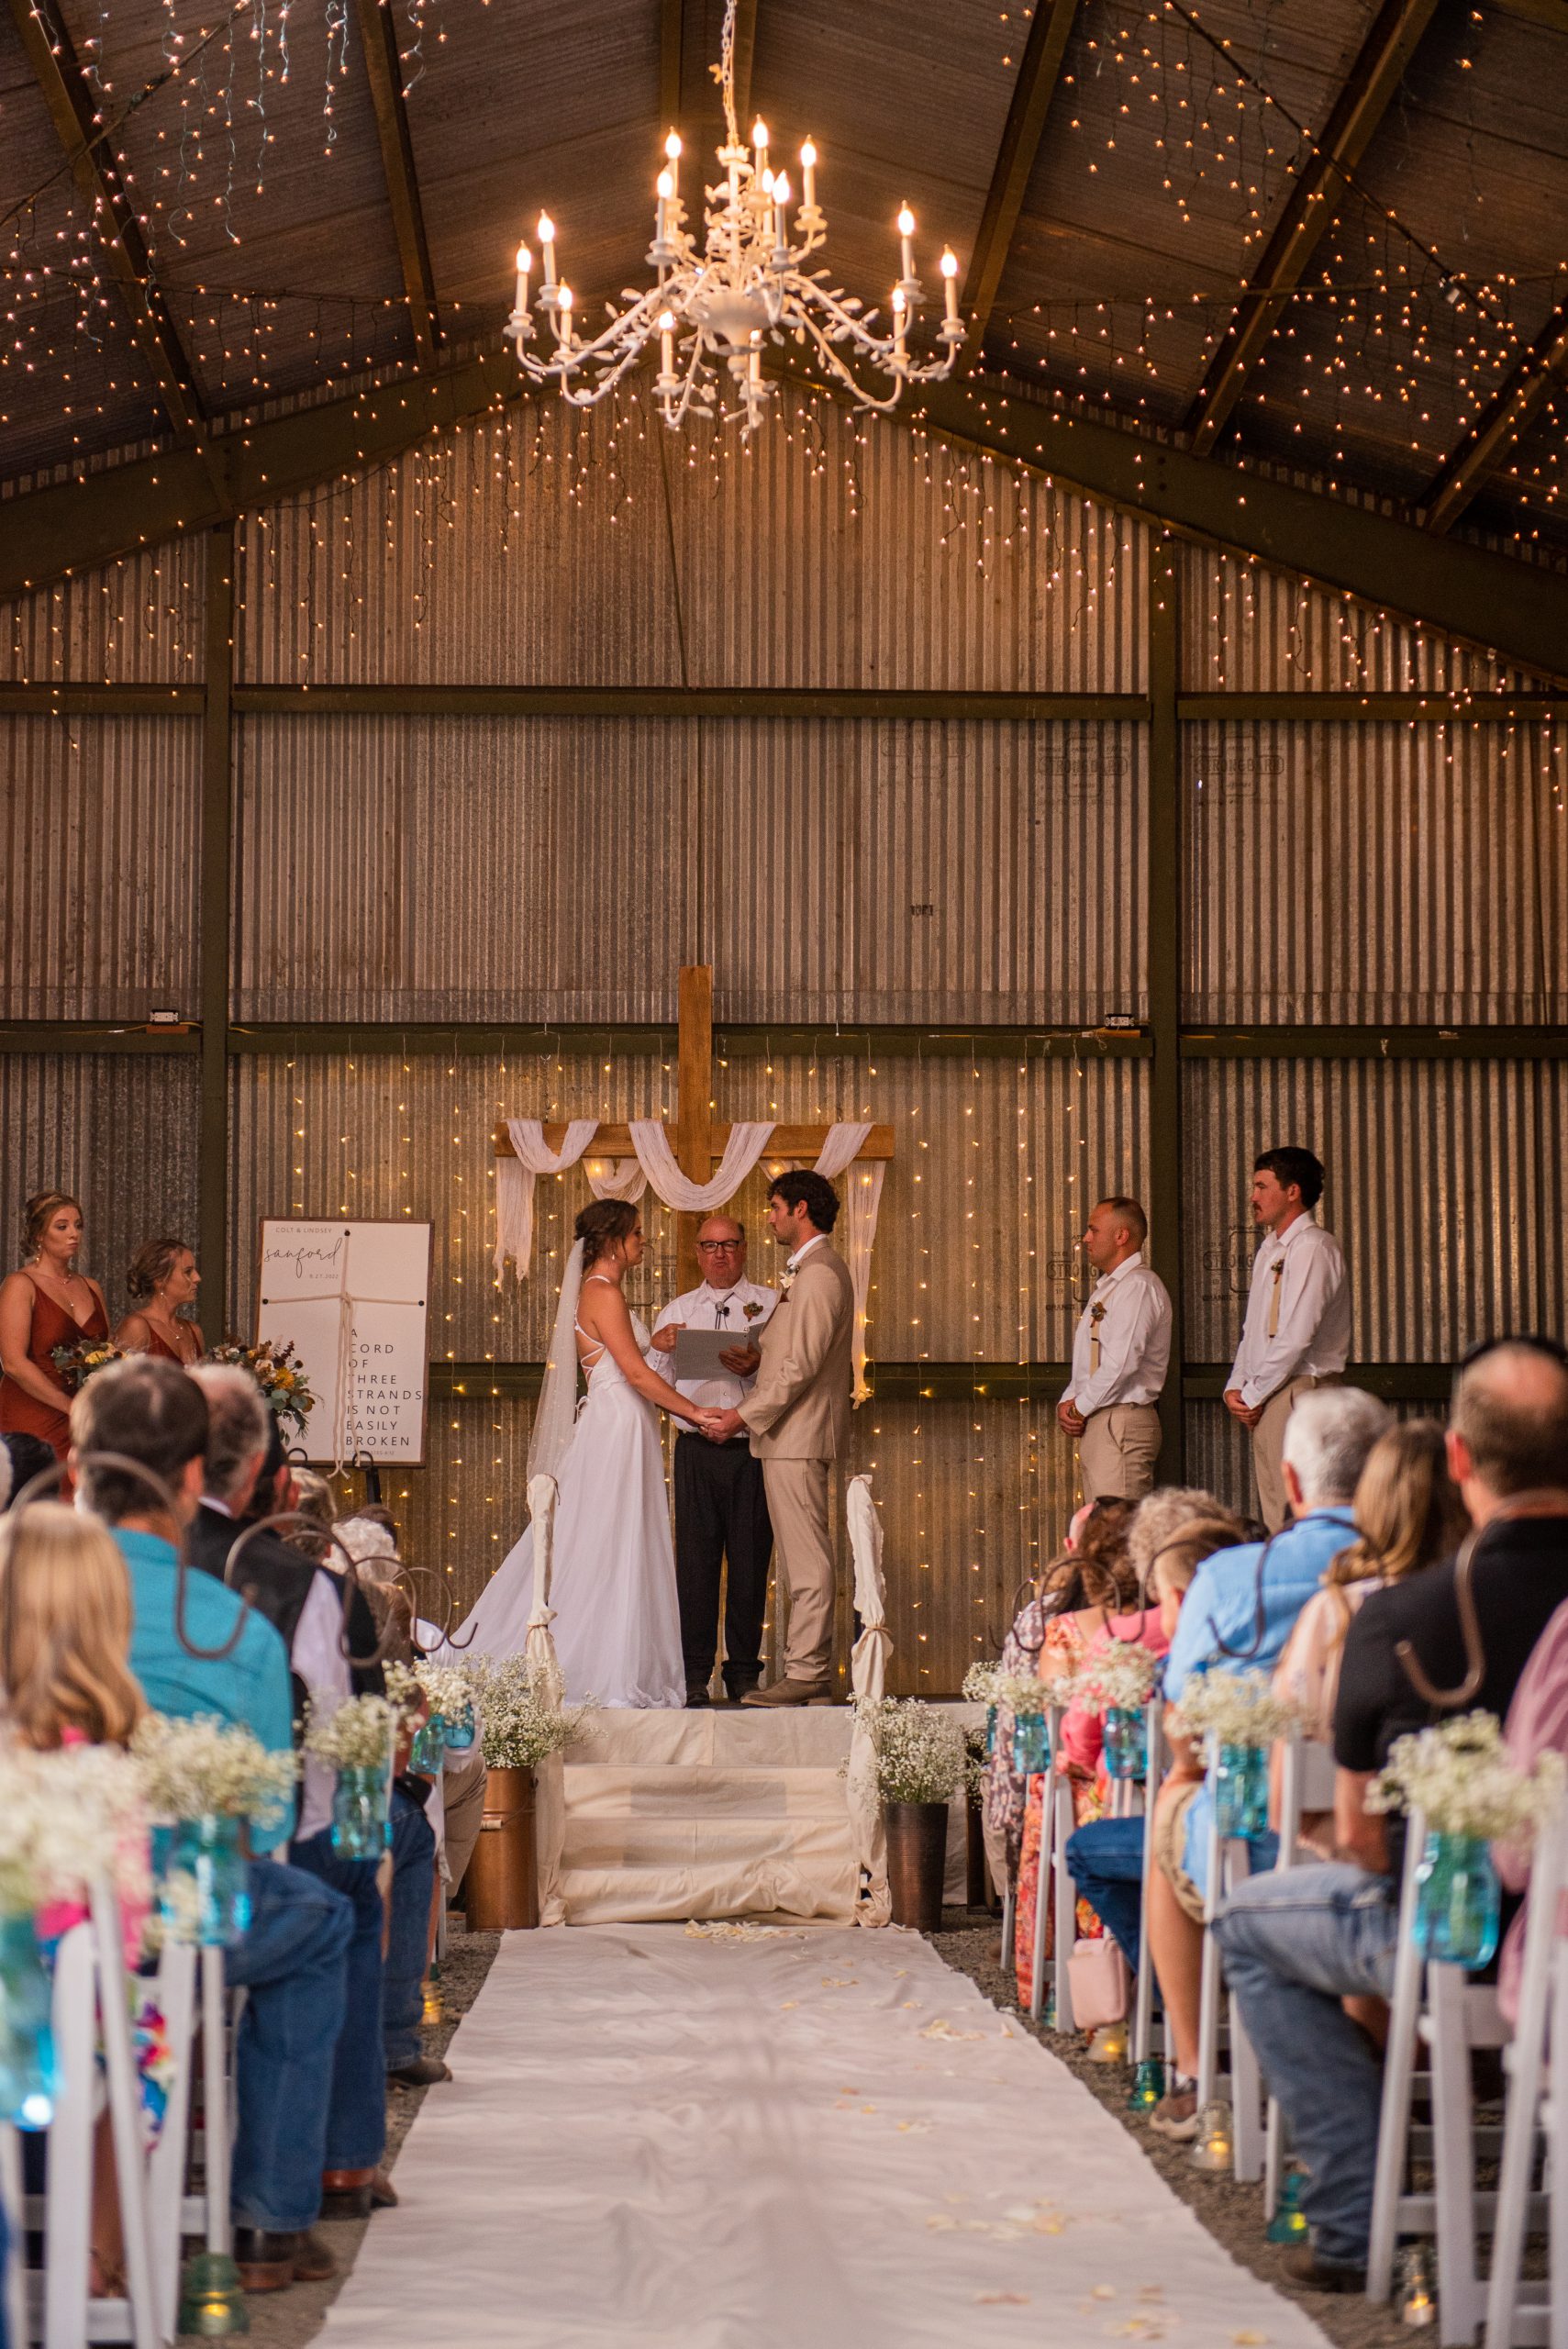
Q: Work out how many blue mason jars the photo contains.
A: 10